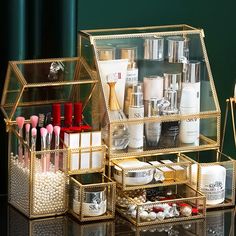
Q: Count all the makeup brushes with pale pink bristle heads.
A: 7